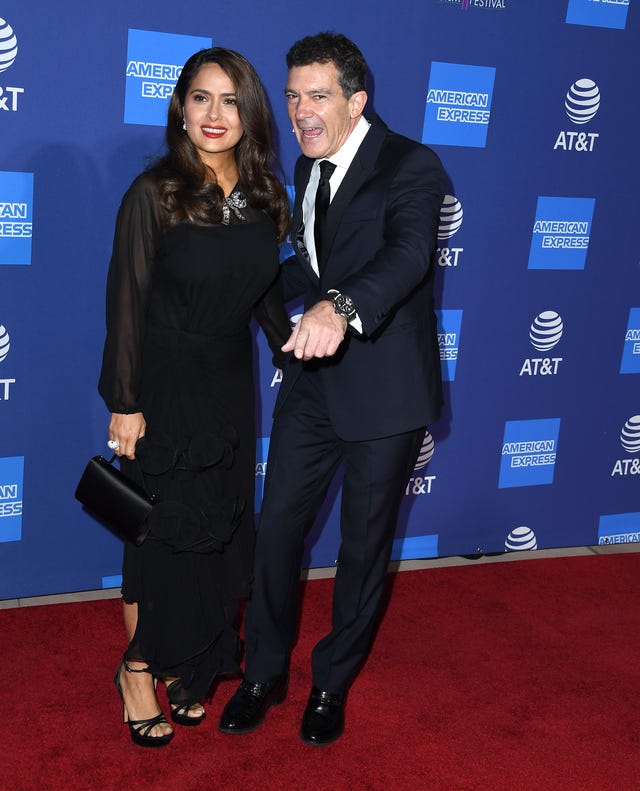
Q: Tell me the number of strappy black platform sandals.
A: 2